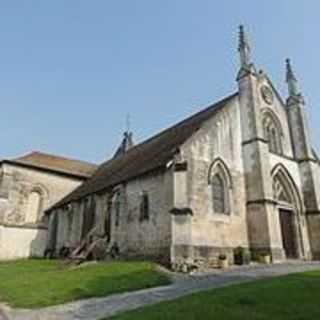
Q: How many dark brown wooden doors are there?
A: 1